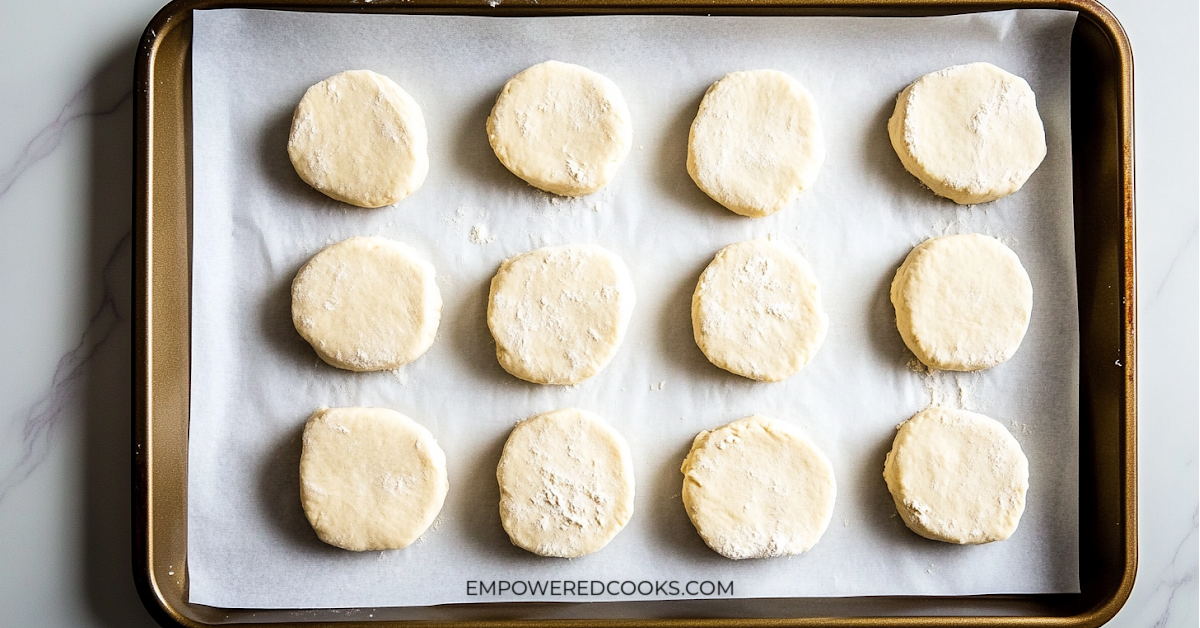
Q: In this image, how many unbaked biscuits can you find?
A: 12